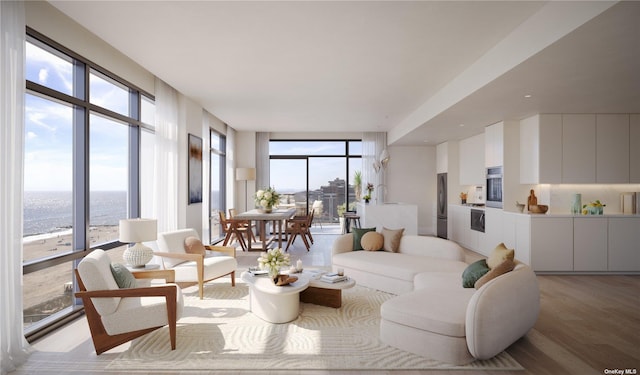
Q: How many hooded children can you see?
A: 0